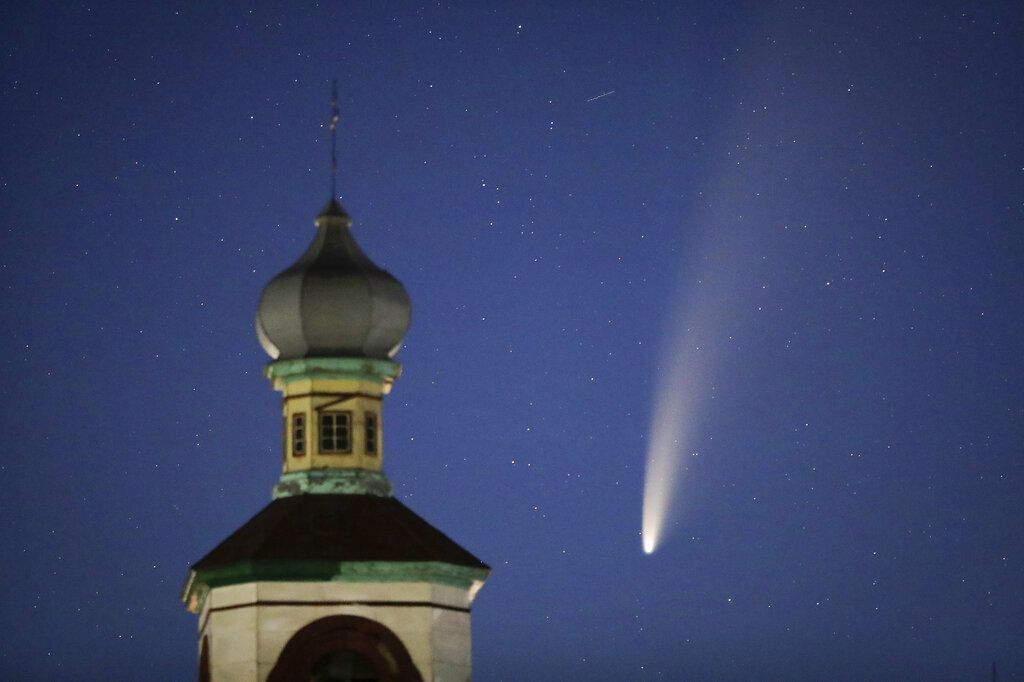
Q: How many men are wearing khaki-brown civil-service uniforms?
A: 0